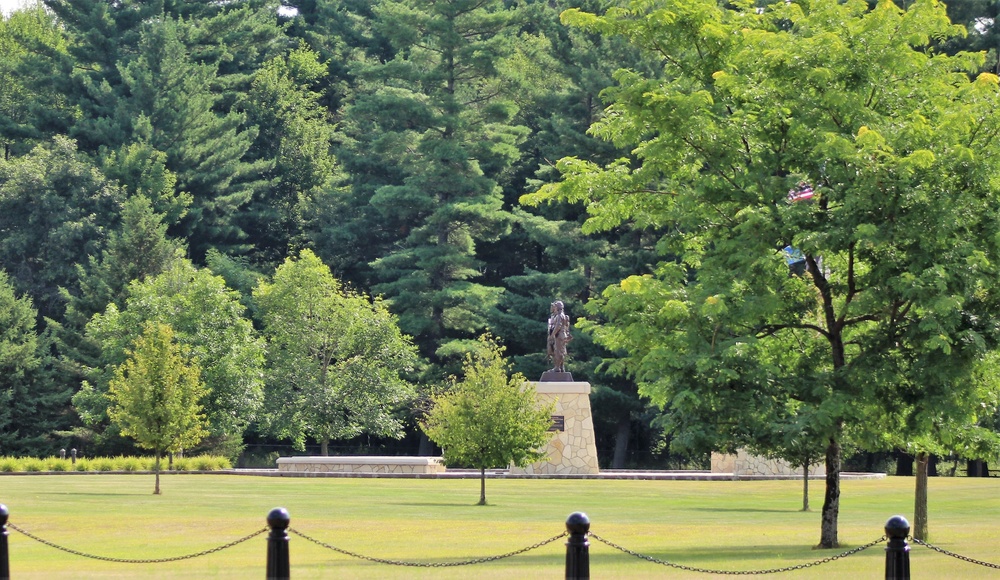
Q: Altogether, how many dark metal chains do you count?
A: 4